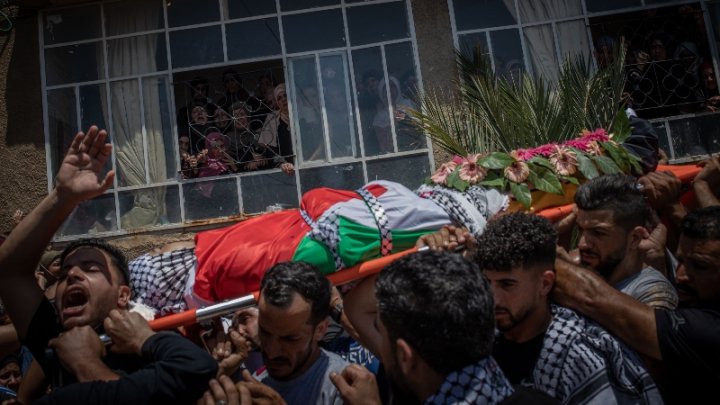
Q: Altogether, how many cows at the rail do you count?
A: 0